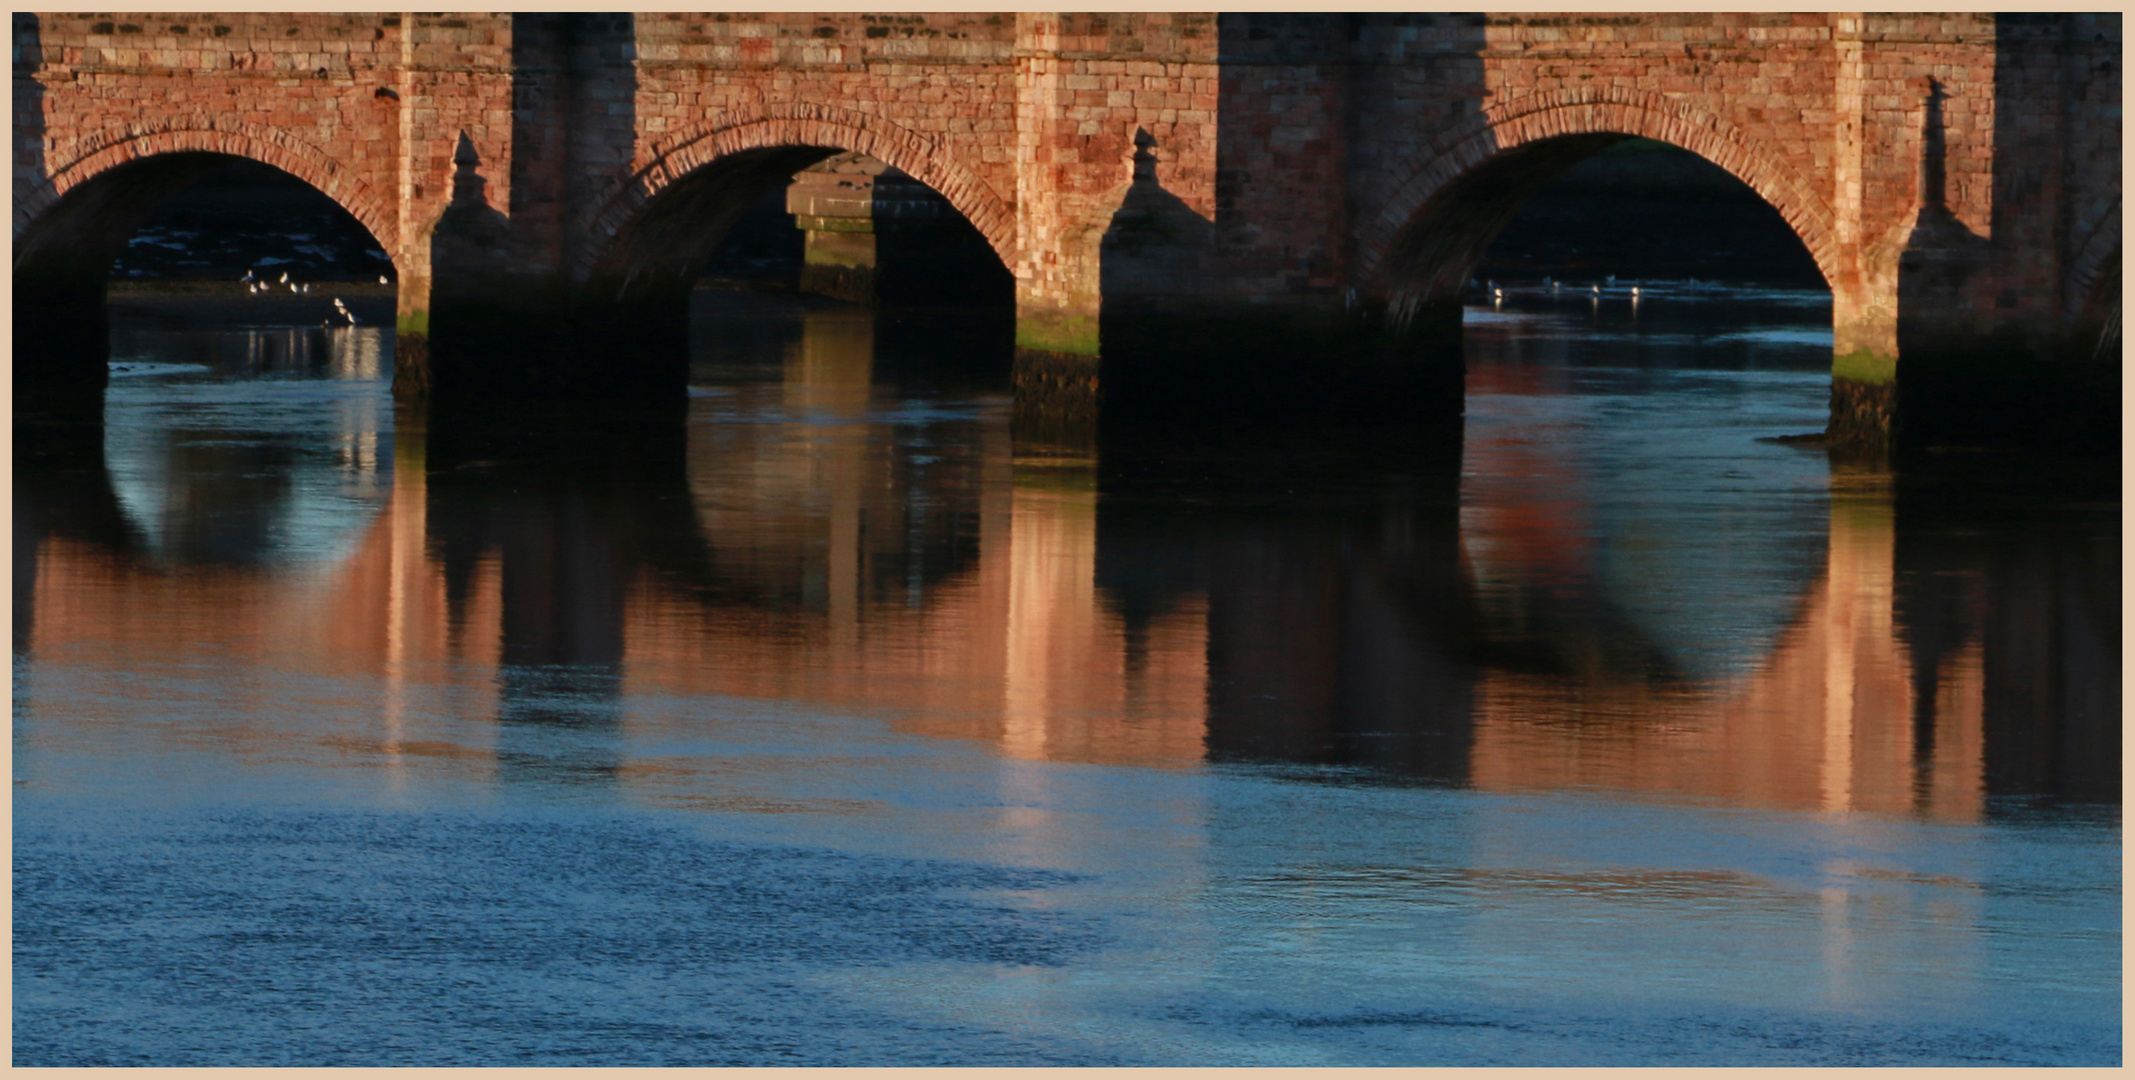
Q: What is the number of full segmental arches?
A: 3